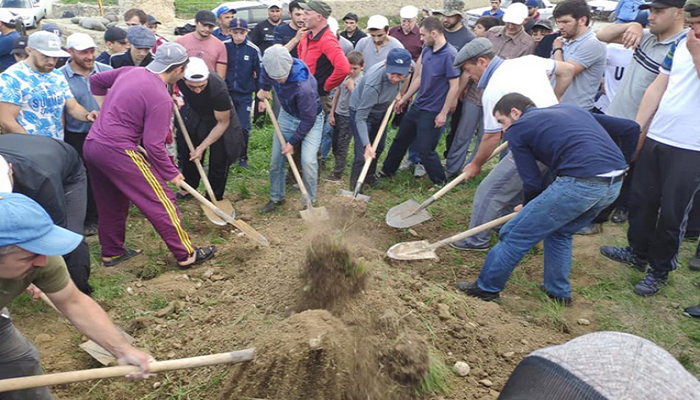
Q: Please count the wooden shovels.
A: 8